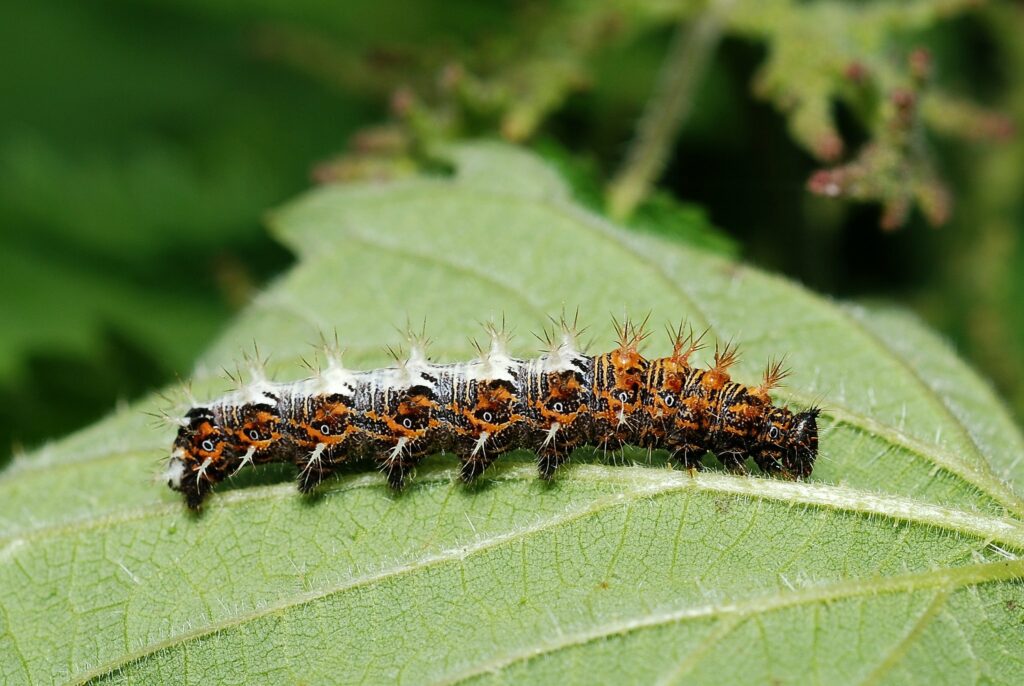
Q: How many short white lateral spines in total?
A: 7